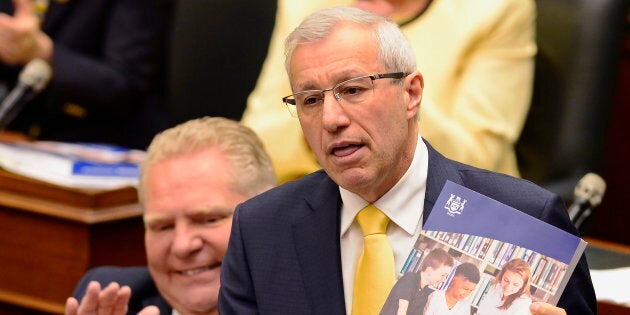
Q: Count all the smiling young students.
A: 3